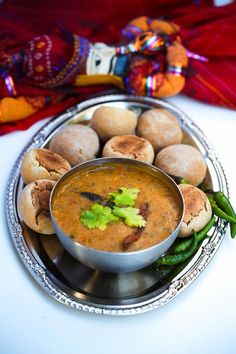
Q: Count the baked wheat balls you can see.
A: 8